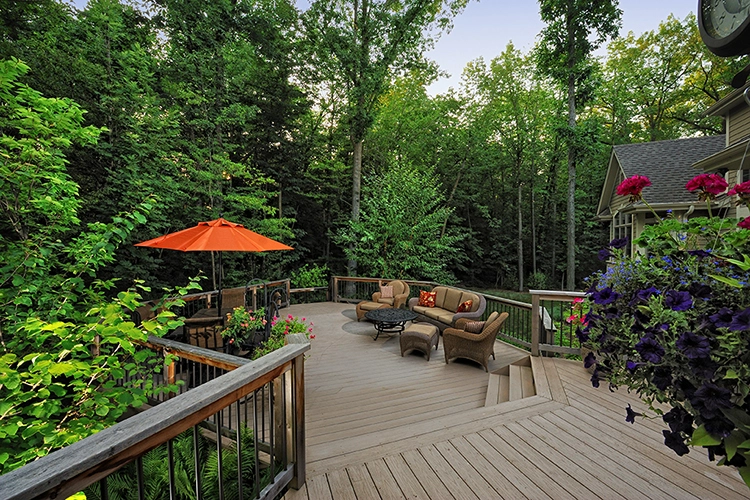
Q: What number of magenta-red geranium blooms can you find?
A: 4